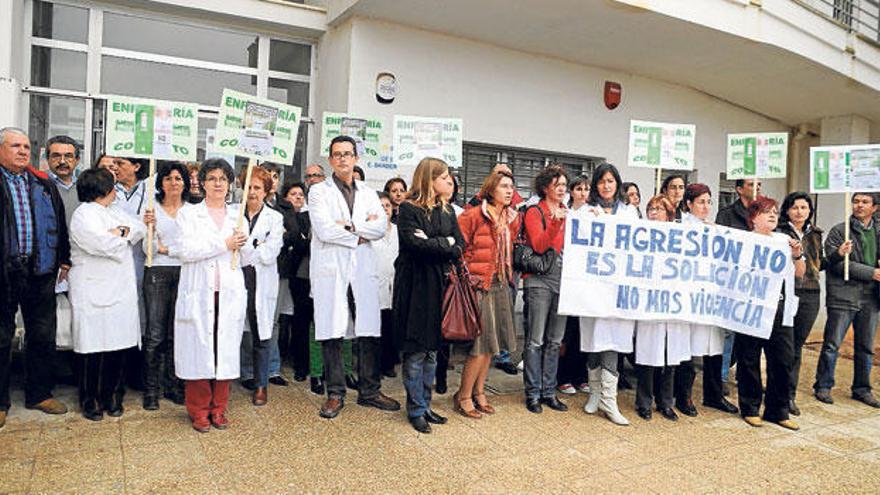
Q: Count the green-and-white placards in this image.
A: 7